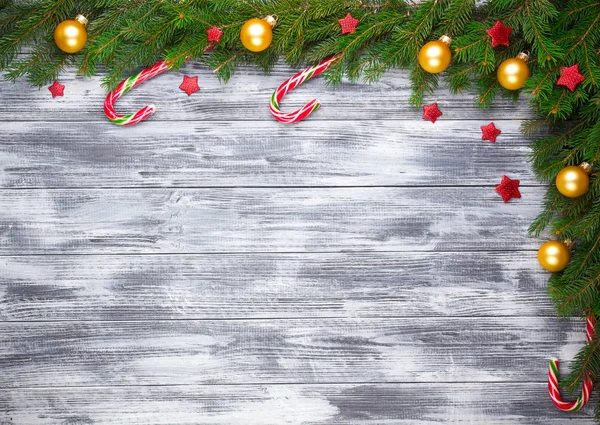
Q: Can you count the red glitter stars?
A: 9